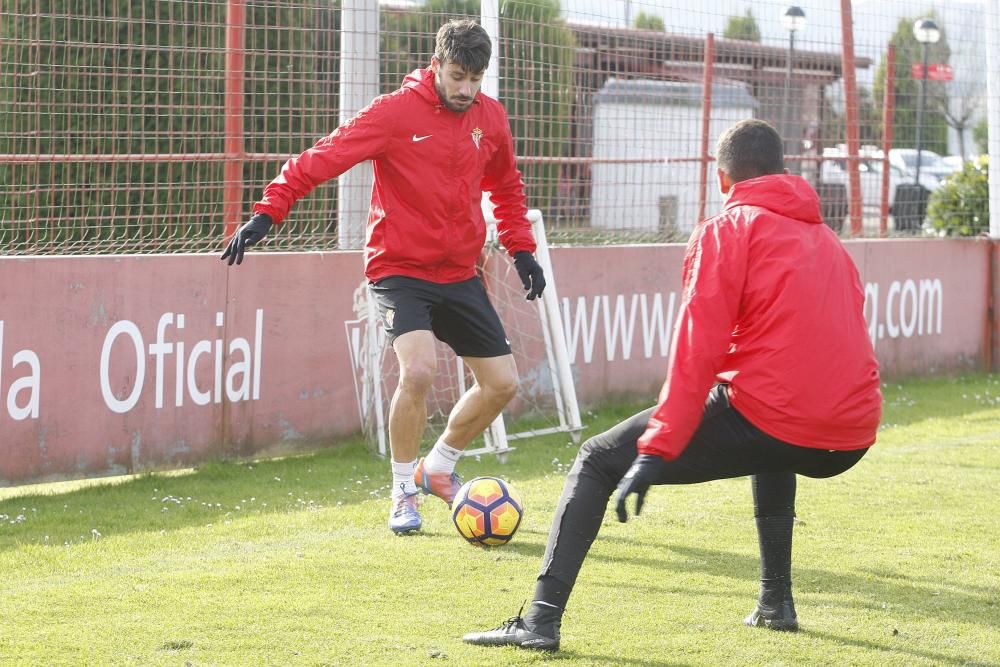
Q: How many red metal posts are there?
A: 4